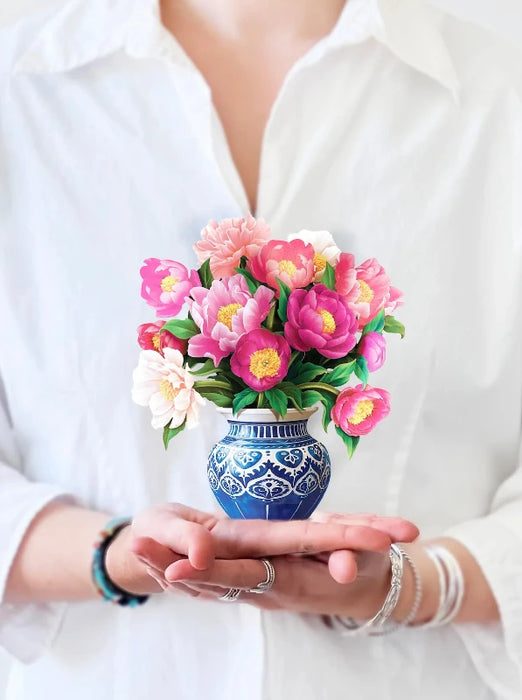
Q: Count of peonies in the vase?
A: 12